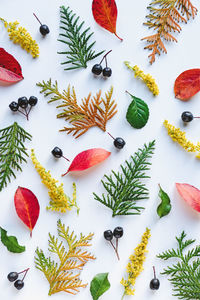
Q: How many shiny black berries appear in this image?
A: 14